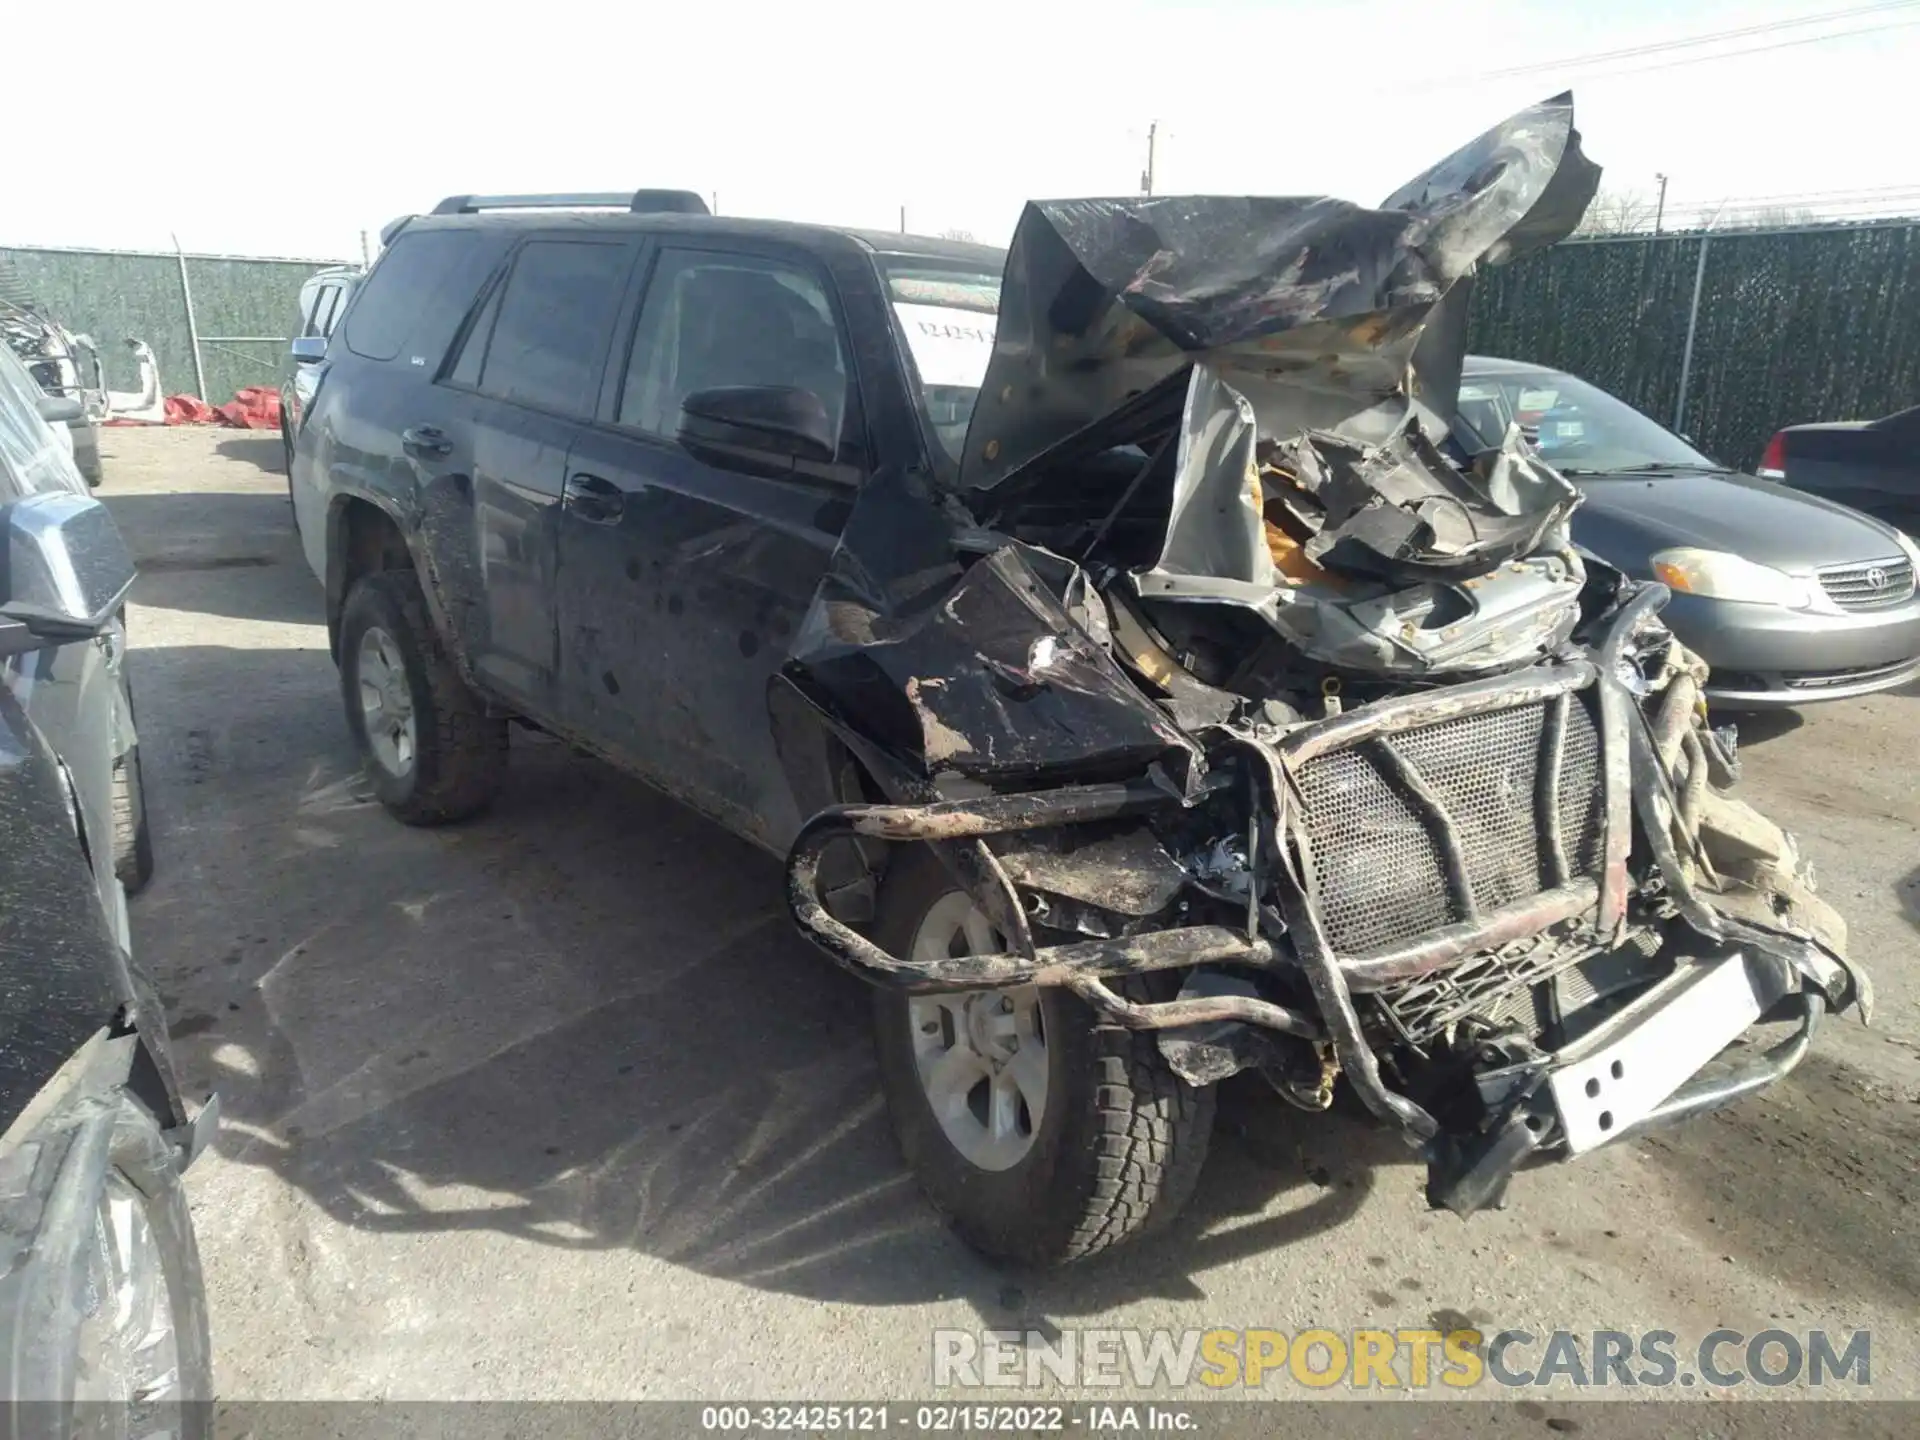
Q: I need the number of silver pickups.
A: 0